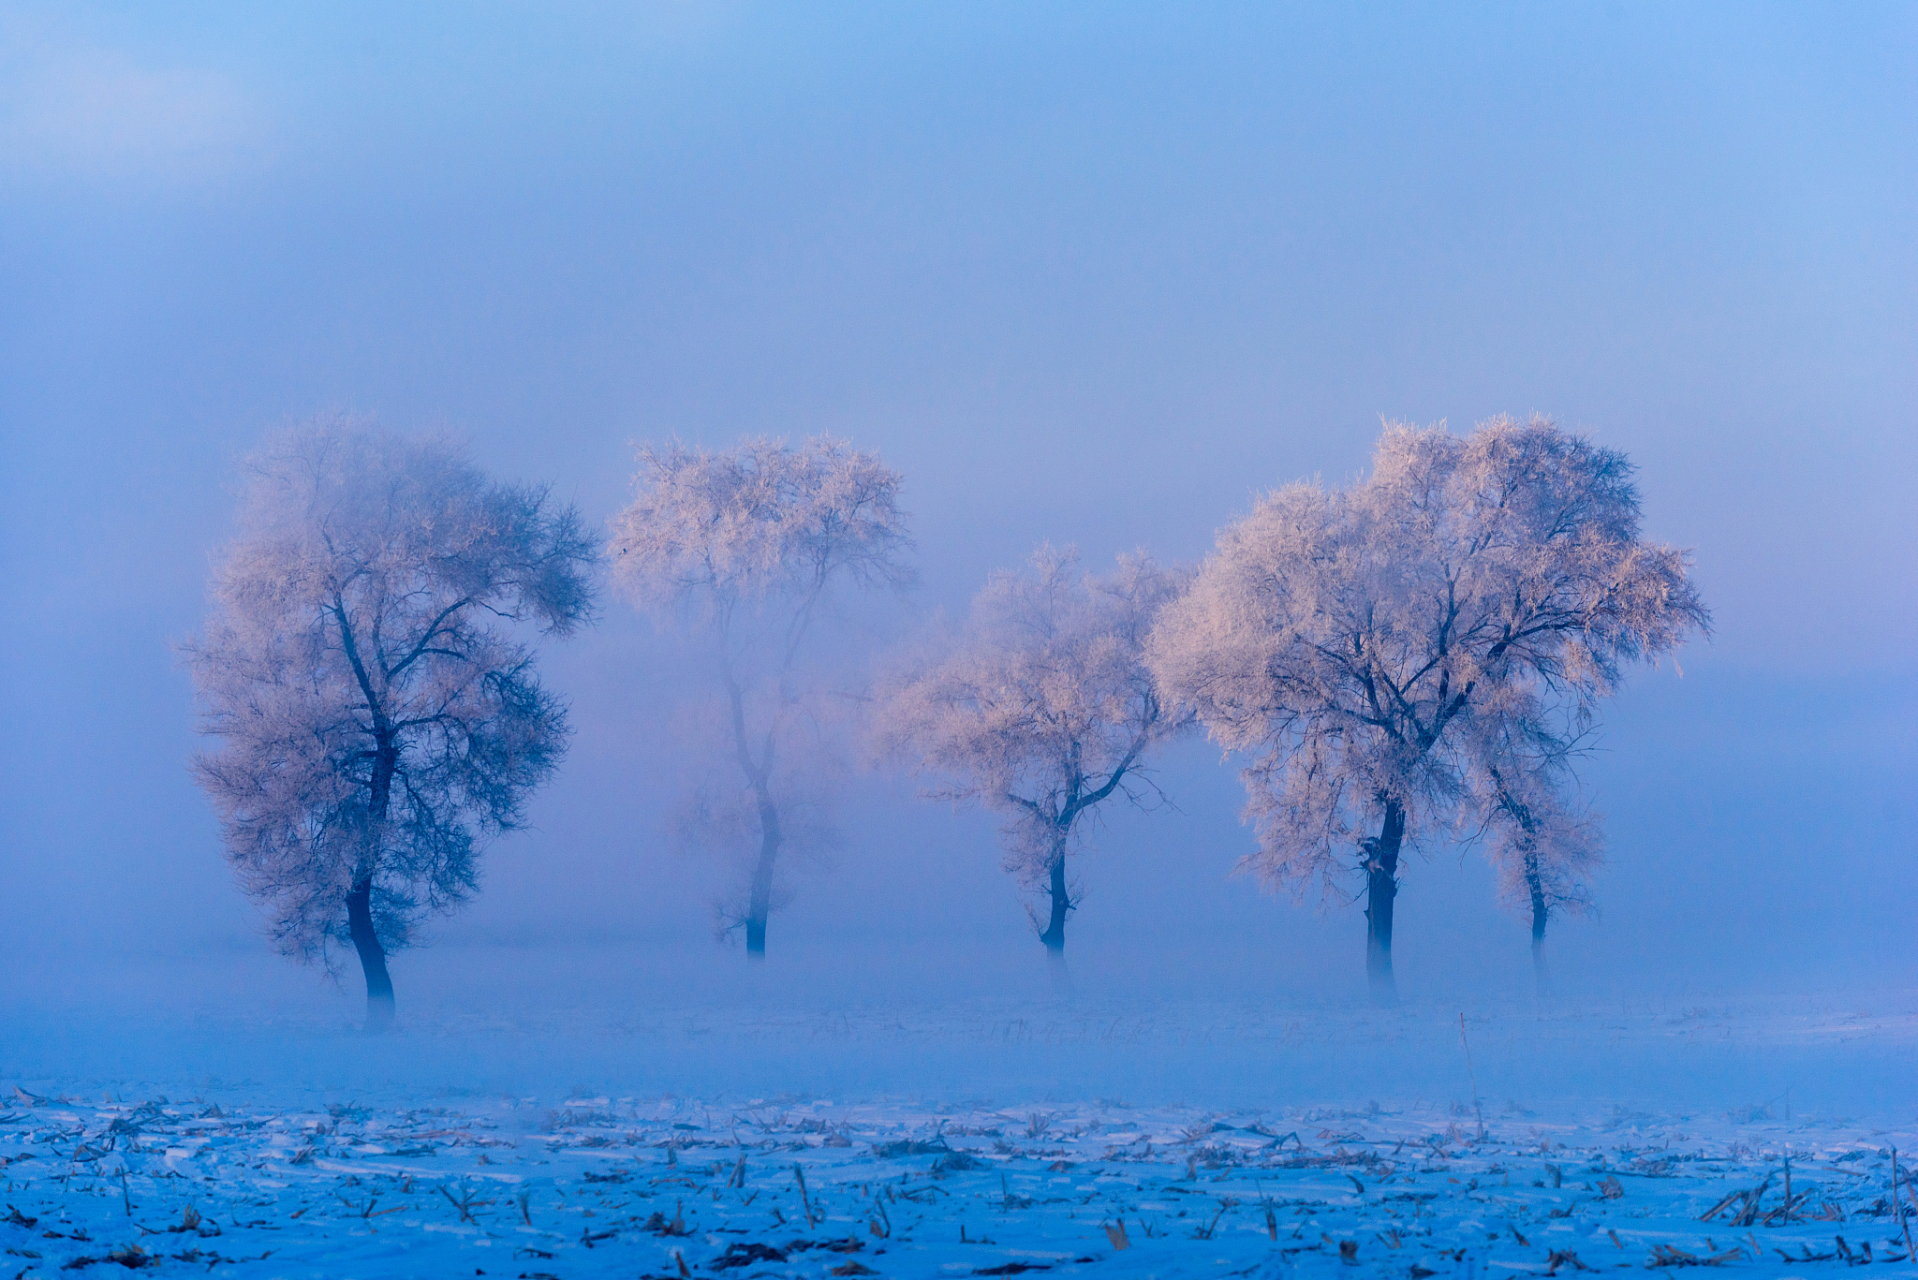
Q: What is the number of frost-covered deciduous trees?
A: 5